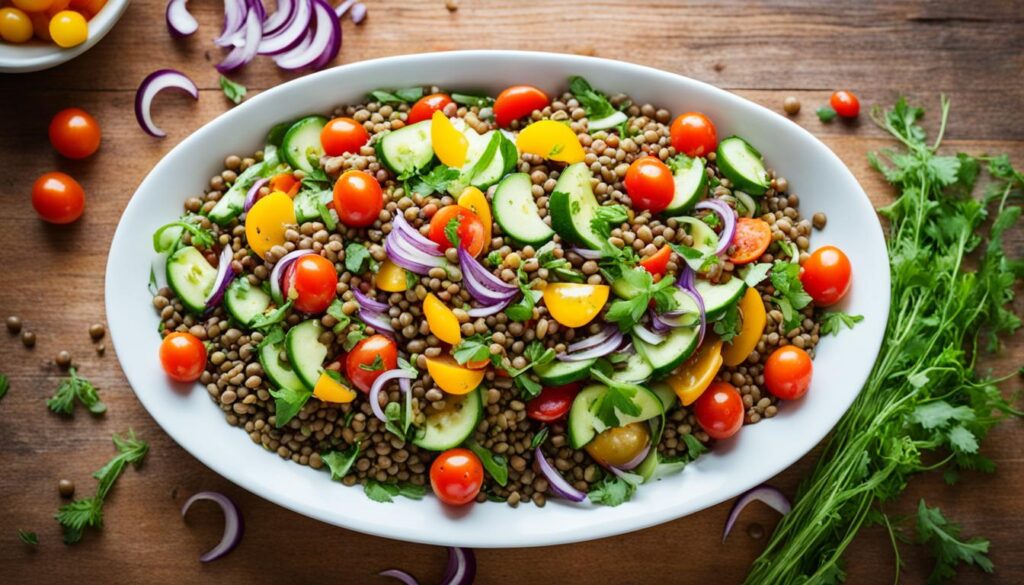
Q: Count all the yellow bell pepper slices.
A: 11